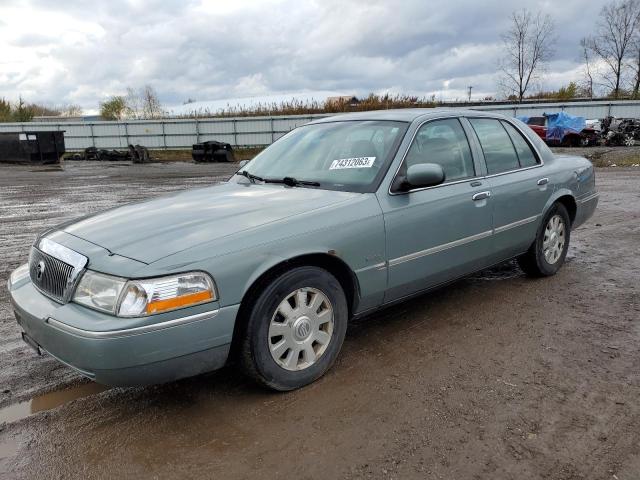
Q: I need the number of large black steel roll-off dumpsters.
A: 1